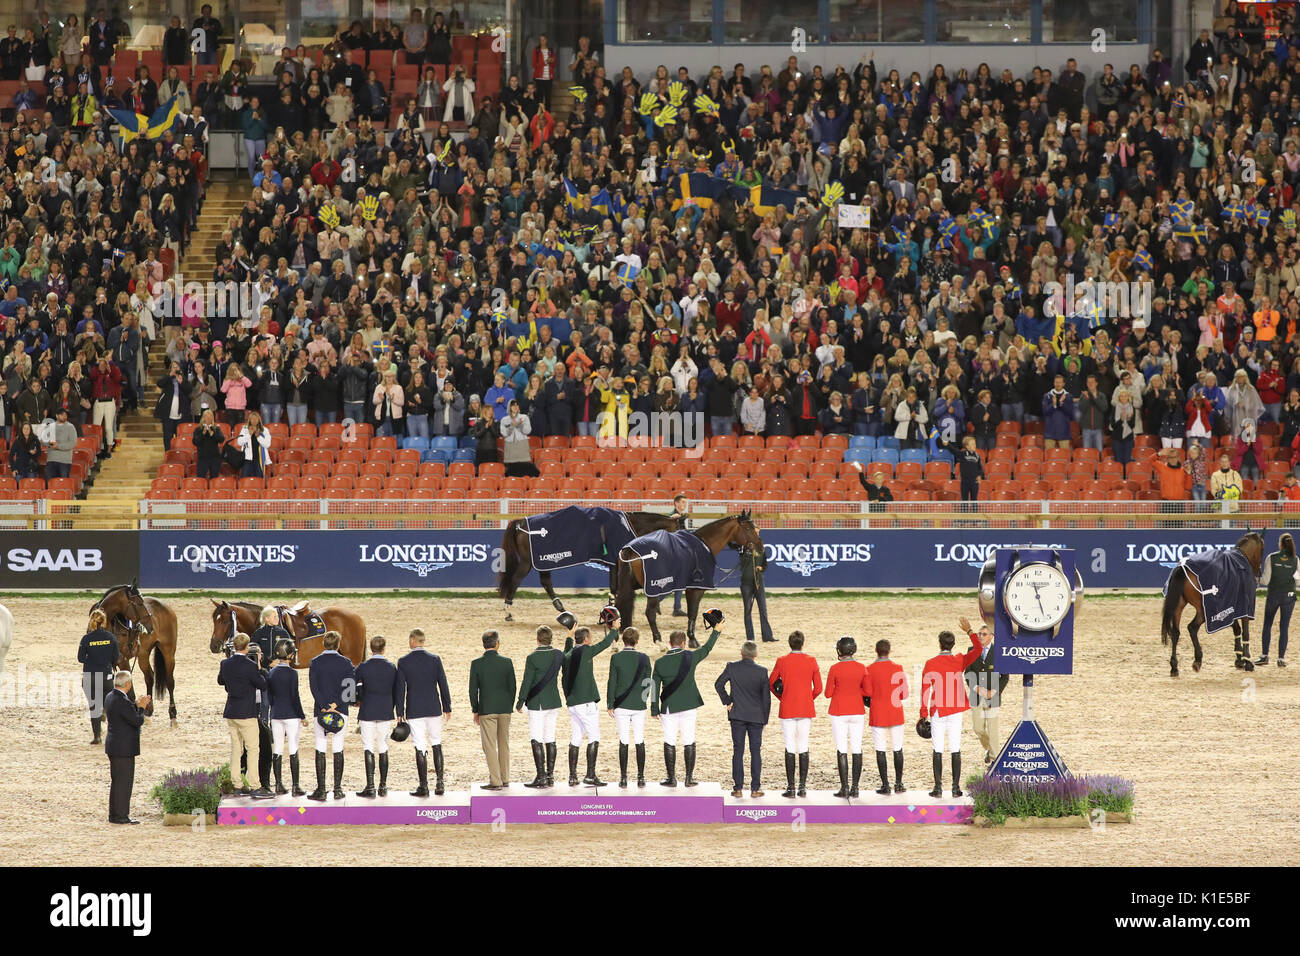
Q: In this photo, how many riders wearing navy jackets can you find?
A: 4